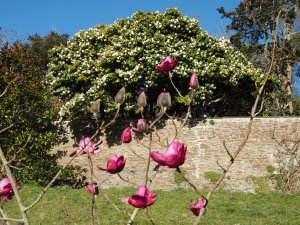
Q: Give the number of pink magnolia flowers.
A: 11